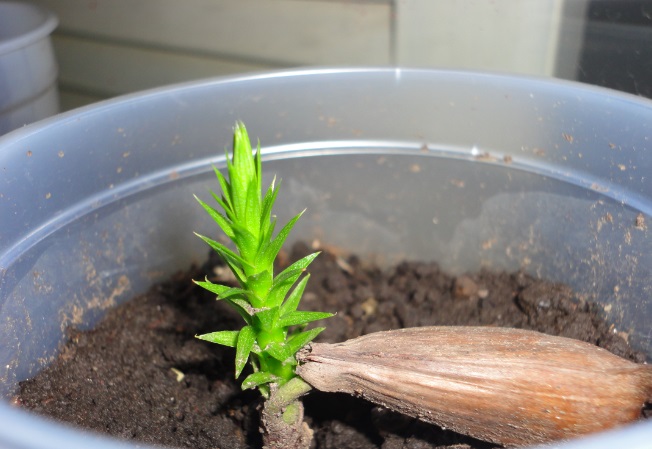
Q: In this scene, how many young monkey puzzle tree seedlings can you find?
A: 1